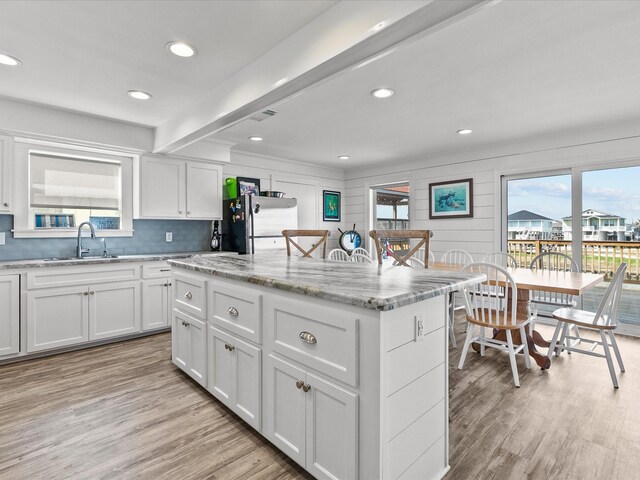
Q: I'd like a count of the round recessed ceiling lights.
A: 7